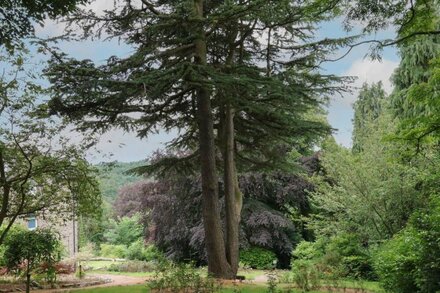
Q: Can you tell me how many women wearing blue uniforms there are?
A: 0